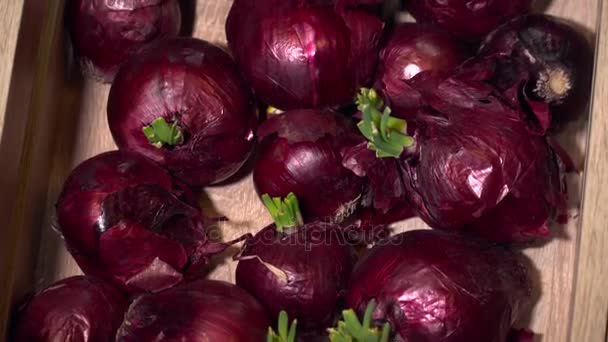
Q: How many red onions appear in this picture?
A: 13